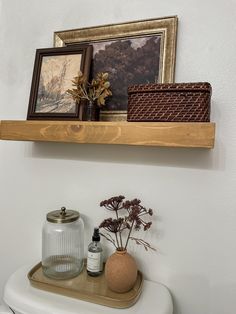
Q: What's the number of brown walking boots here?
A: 0